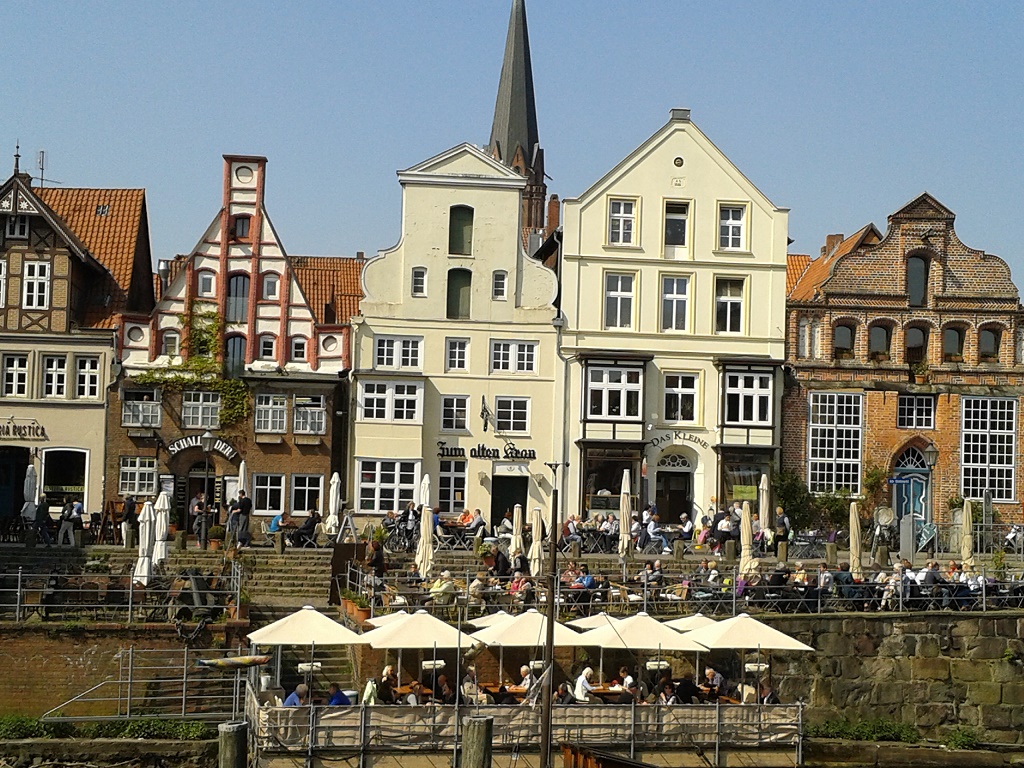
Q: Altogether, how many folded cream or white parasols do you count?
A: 14